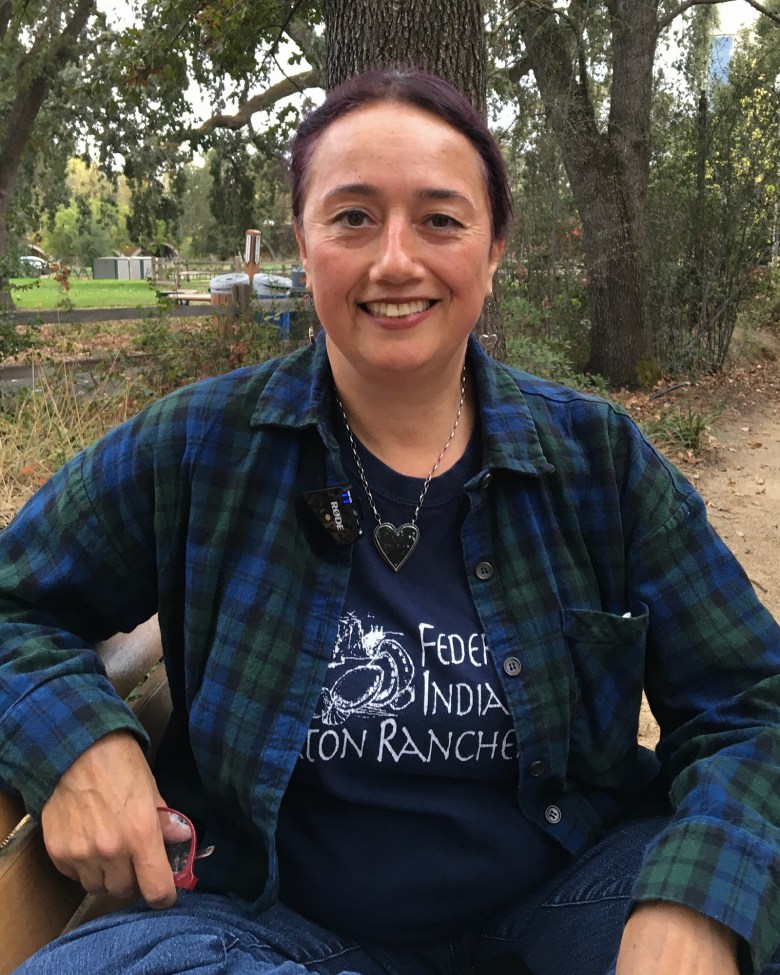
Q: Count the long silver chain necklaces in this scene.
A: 1